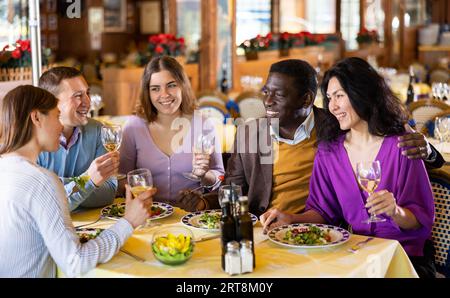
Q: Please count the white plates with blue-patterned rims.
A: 4